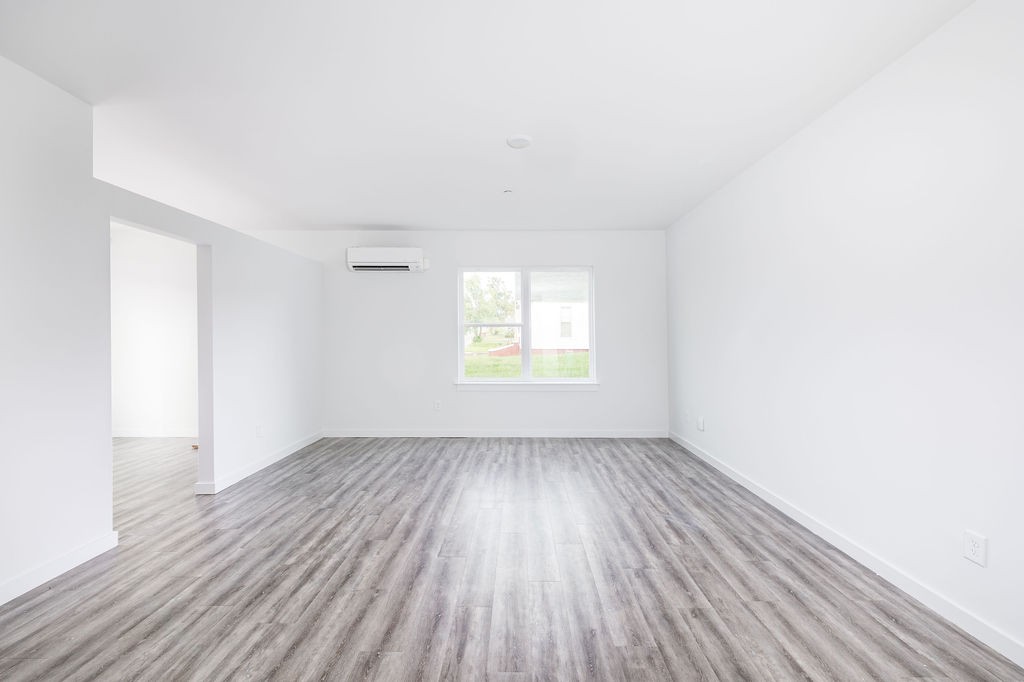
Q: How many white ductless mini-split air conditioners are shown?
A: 1